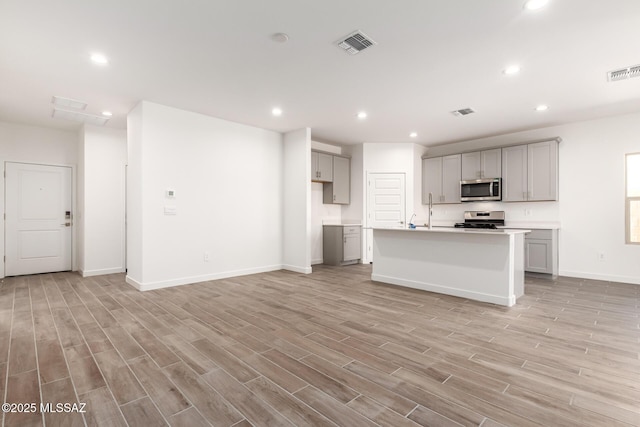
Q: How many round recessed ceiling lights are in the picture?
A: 8